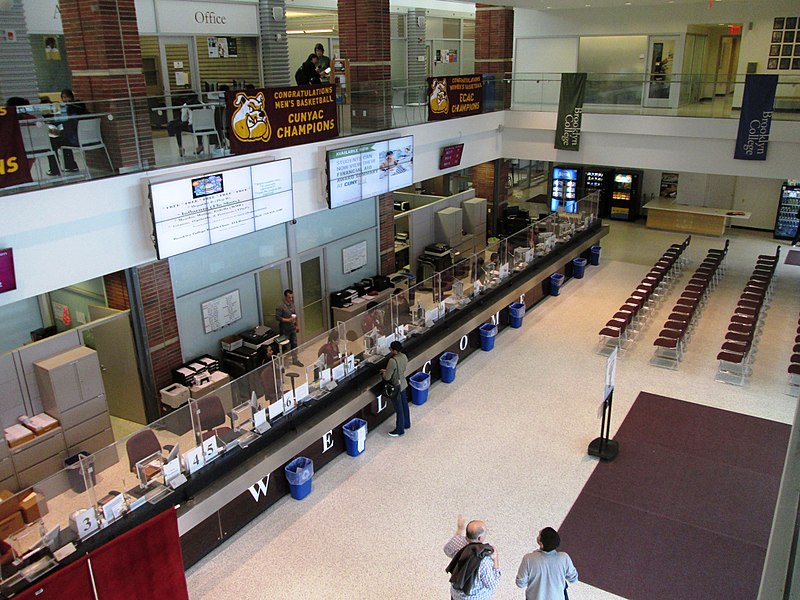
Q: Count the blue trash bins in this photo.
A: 9